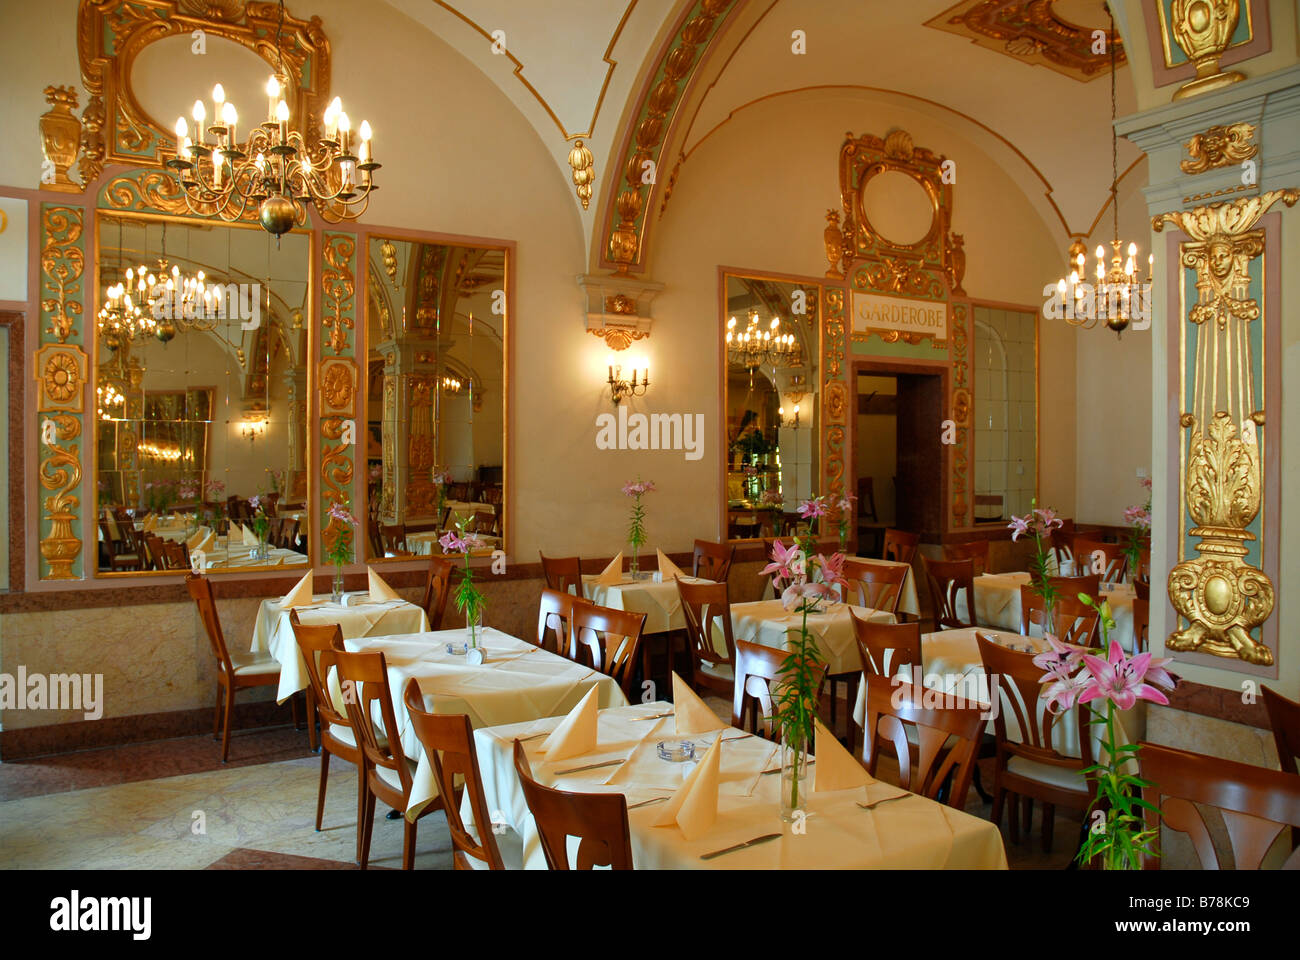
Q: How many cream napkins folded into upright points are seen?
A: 8